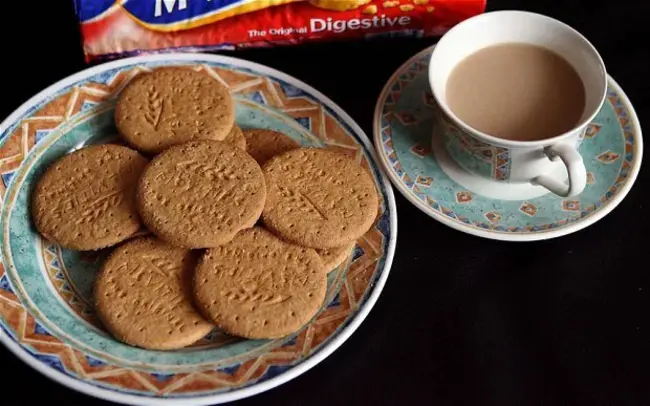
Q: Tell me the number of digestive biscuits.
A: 9